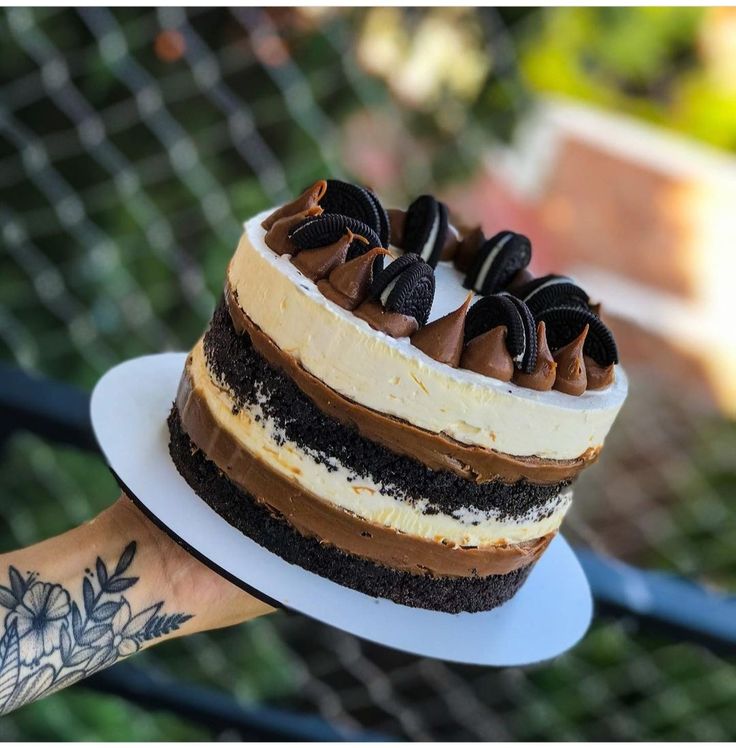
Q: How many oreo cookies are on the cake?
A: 8